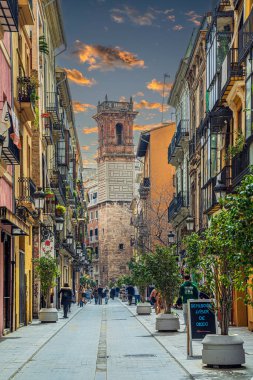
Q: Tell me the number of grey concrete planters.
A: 4